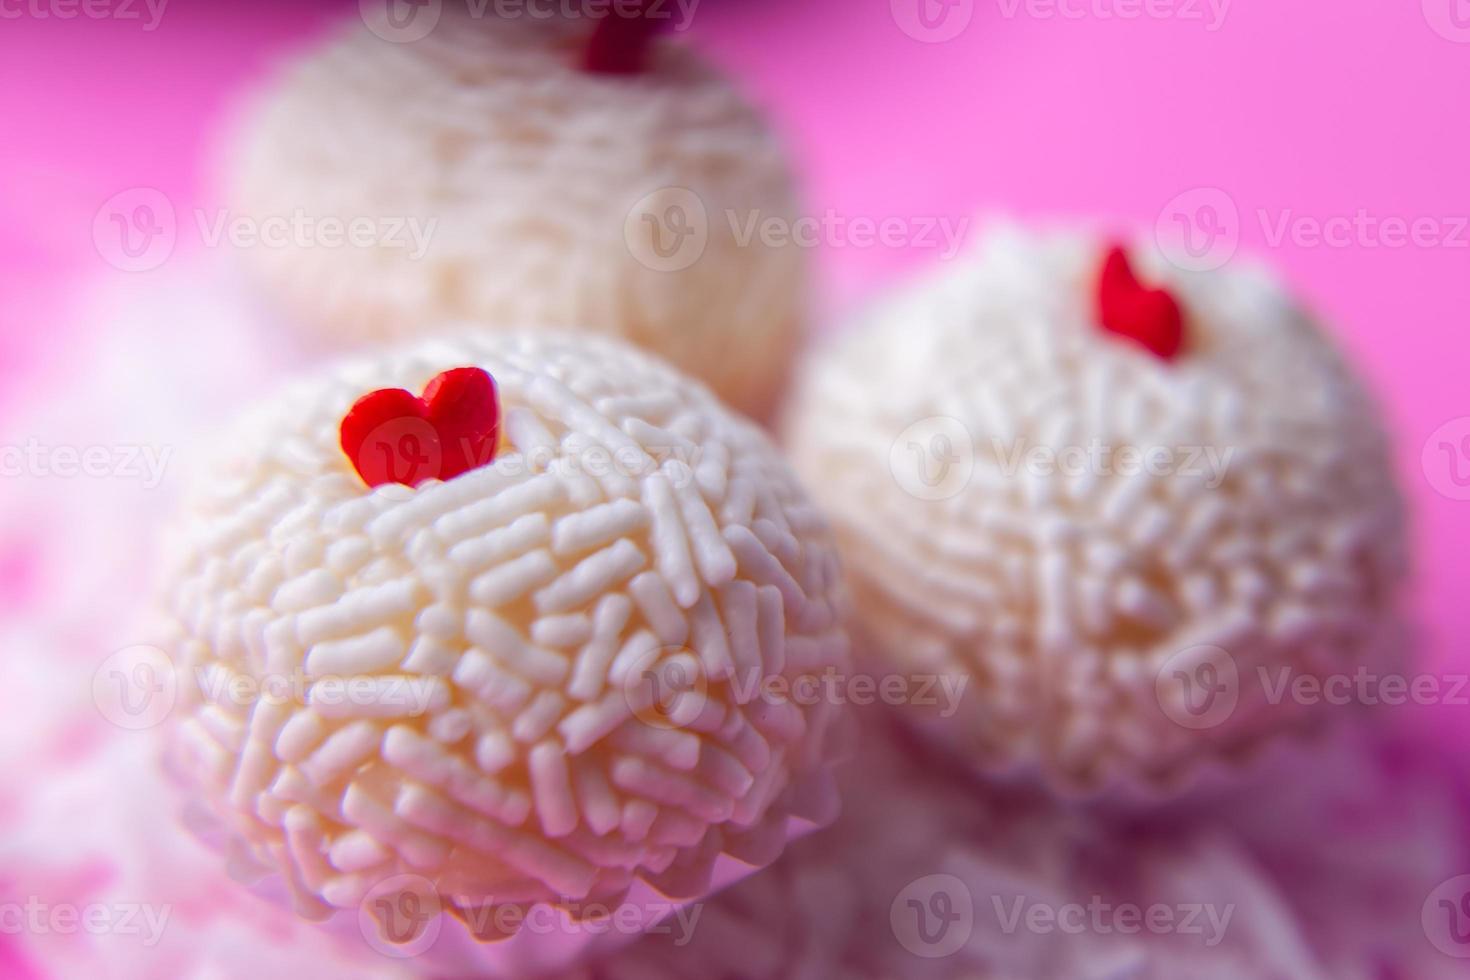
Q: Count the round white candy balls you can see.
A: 3